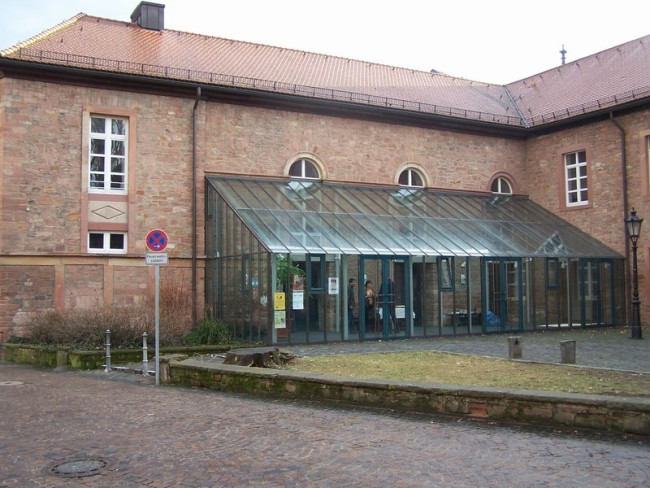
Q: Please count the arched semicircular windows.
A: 3